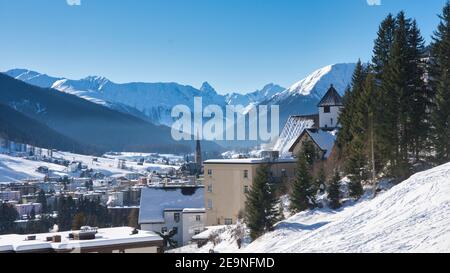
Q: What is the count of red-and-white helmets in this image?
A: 0